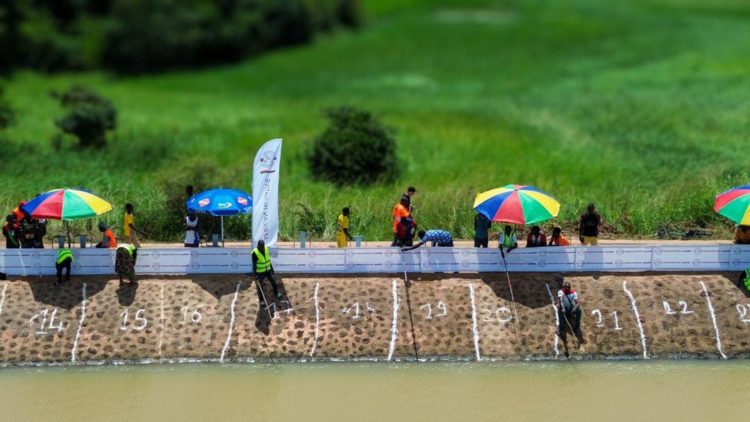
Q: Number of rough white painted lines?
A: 10